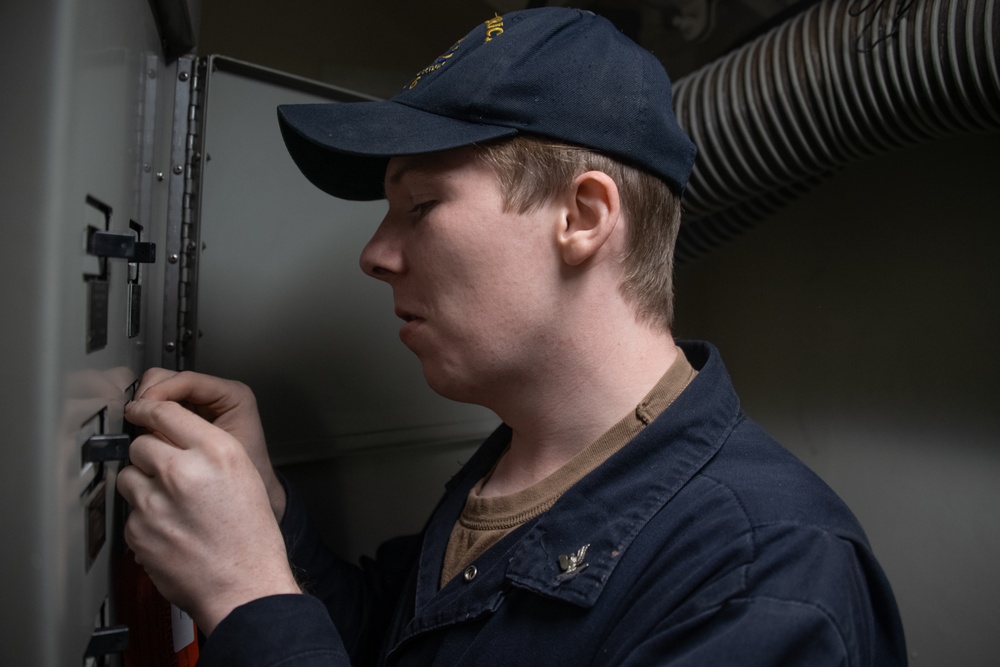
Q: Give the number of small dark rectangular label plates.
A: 3